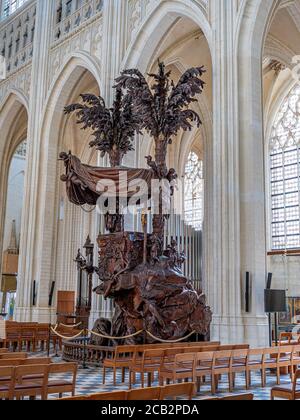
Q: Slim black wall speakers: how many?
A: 4